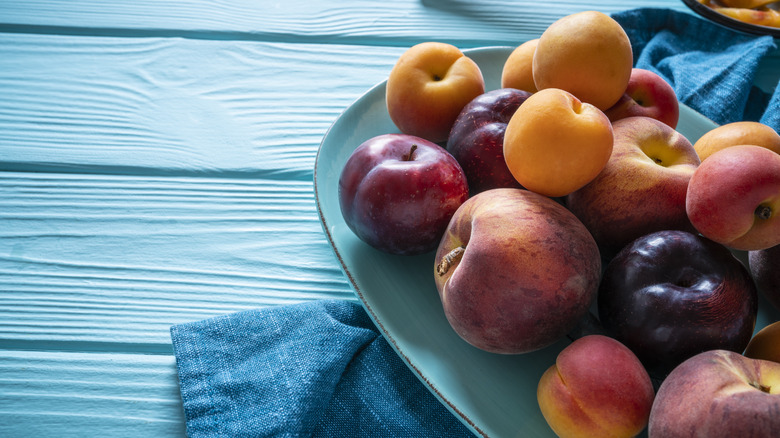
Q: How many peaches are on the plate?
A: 3